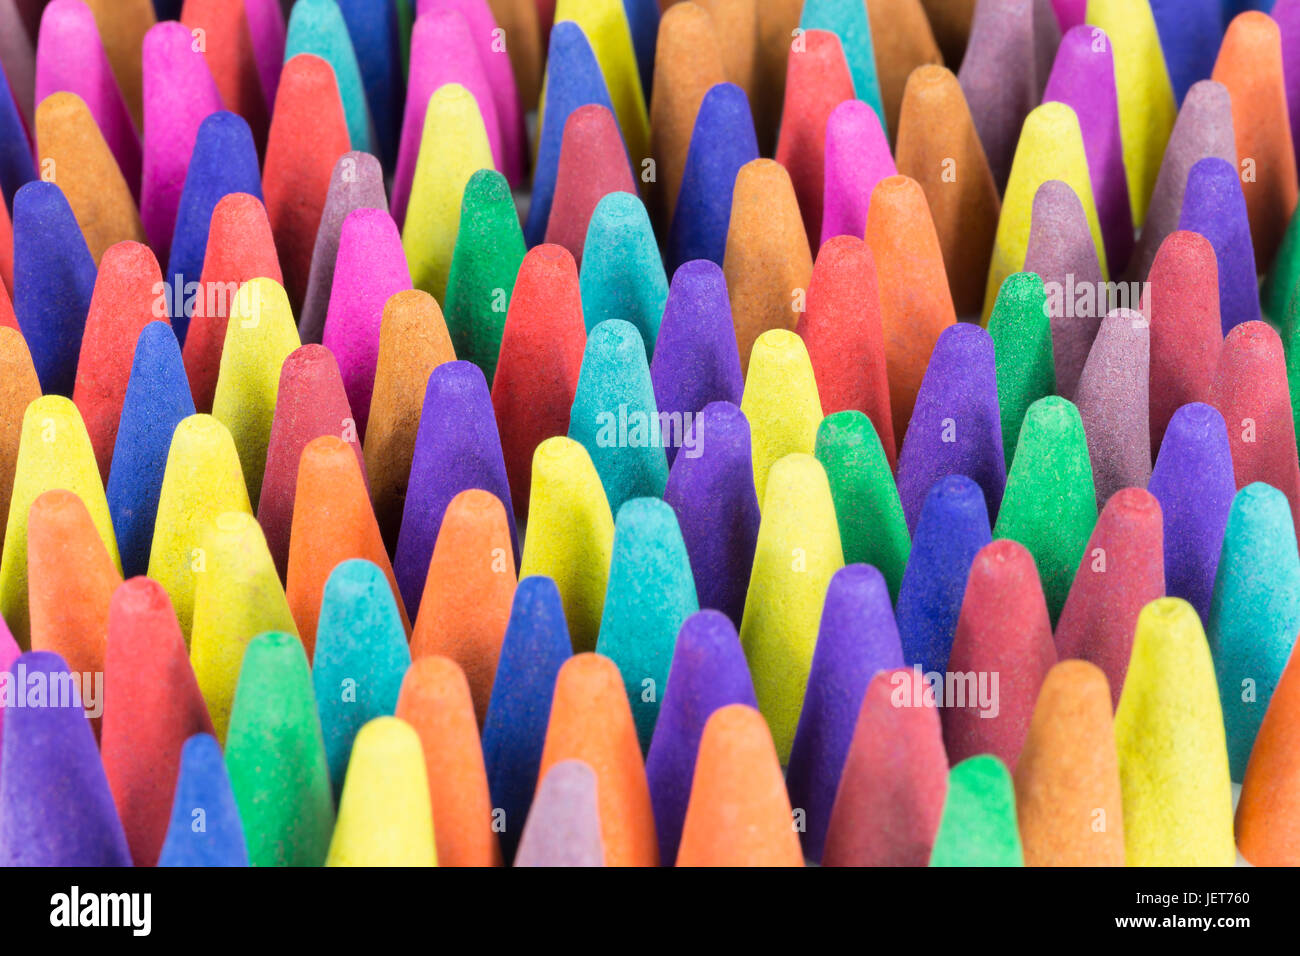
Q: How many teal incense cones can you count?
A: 7